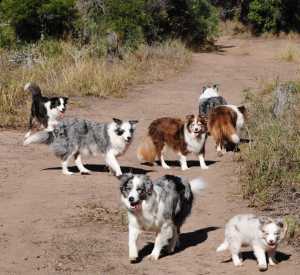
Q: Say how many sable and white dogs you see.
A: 2